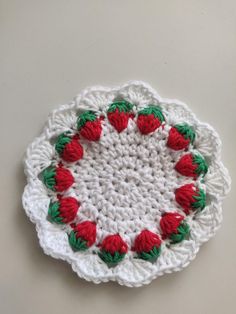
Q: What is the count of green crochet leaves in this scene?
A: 13